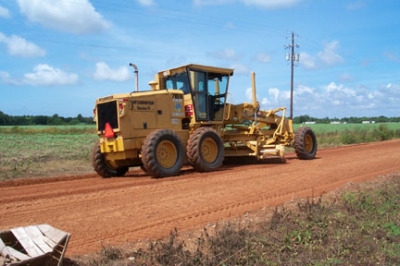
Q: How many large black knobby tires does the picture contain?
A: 4